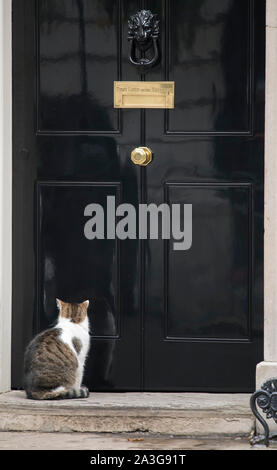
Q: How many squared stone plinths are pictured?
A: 1